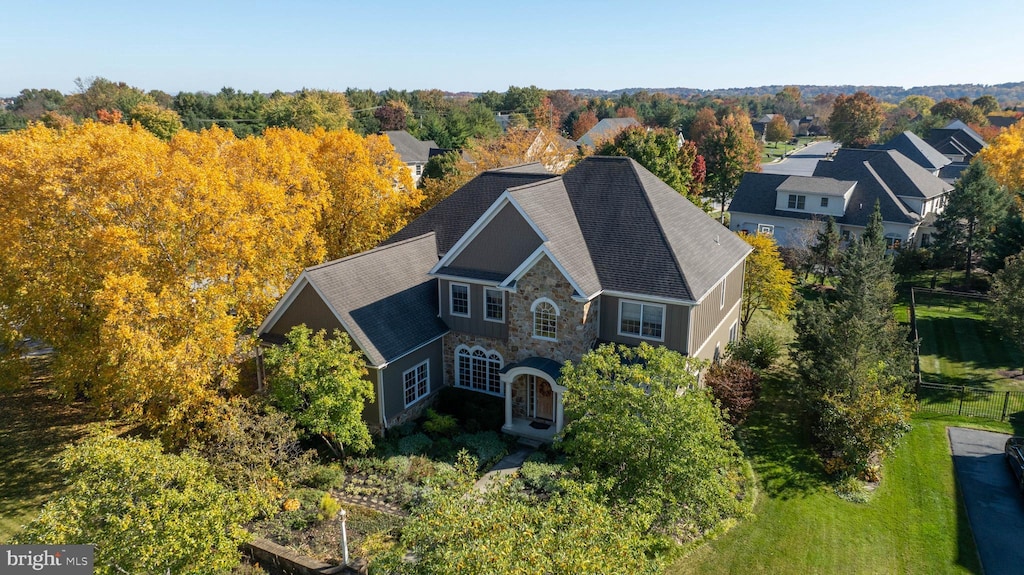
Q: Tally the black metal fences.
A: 1